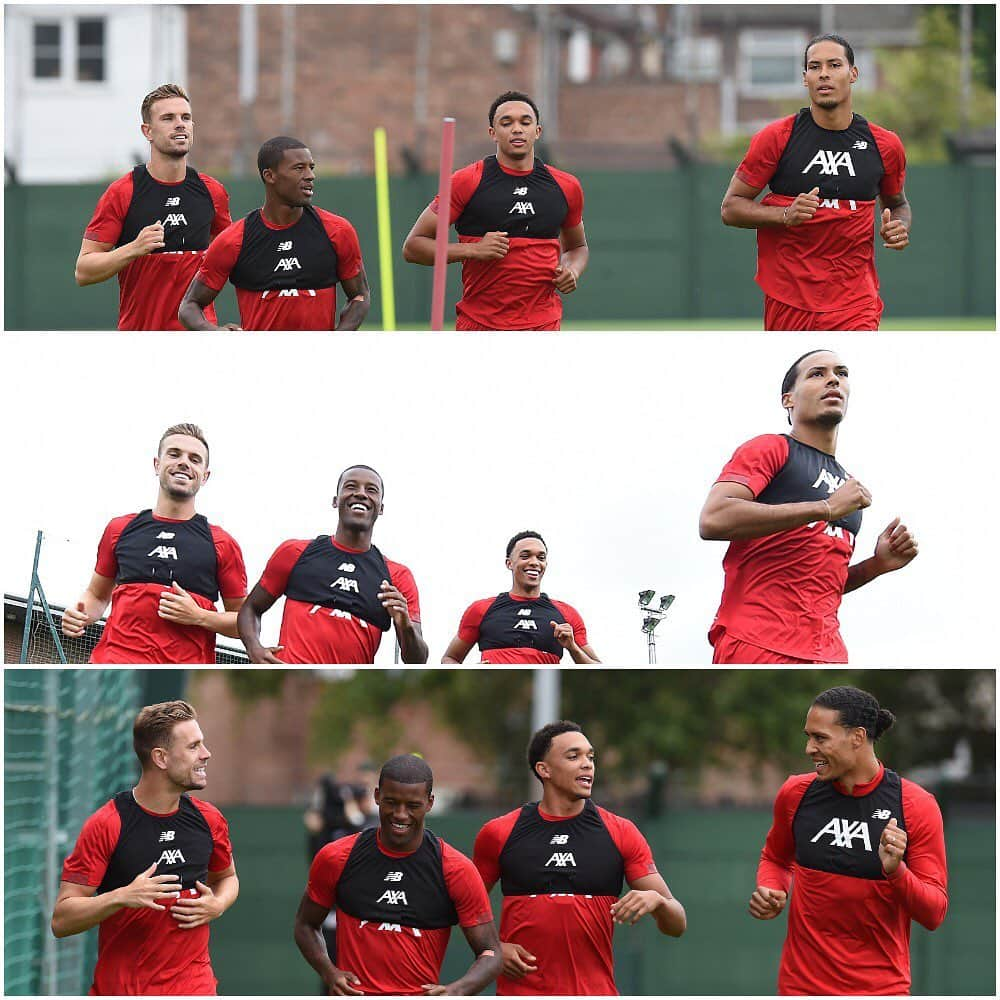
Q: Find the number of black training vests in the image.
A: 12